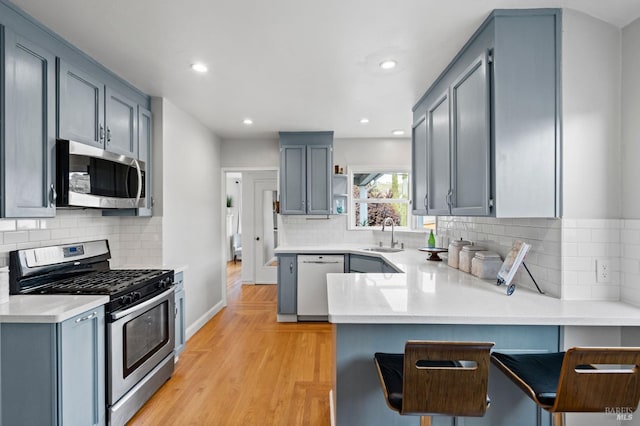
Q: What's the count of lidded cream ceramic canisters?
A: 3